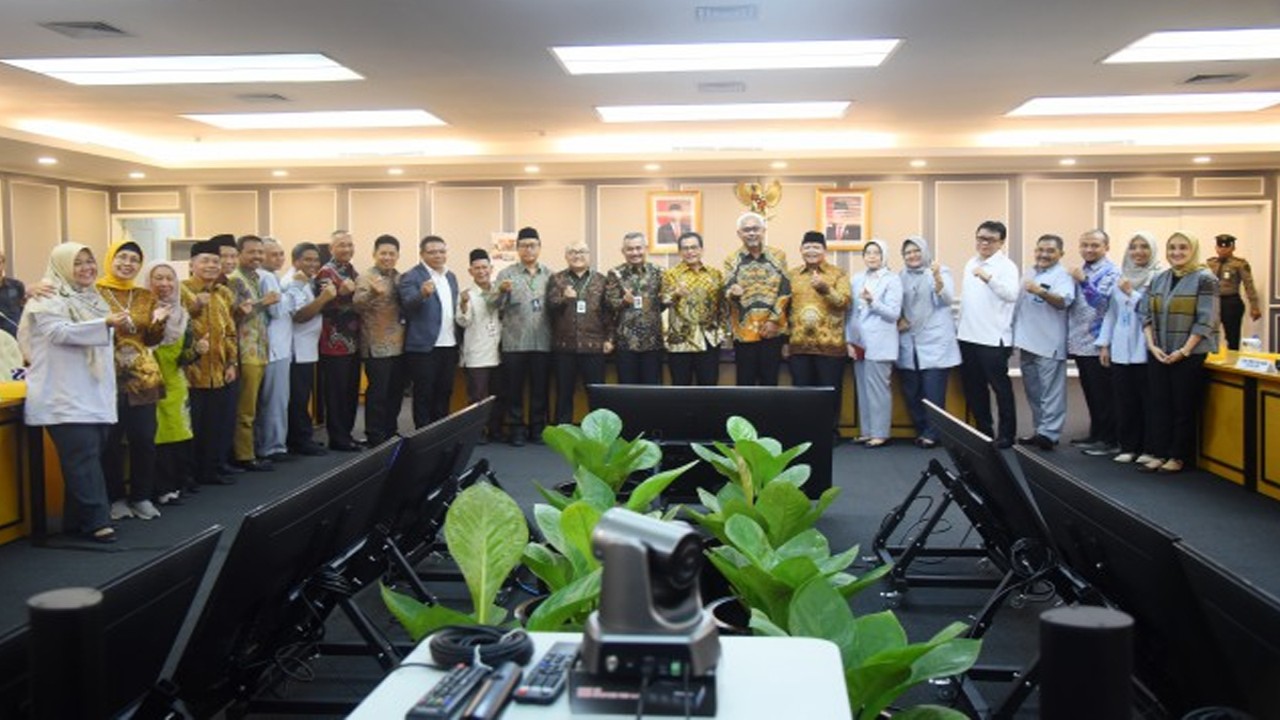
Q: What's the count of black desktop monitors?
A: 7